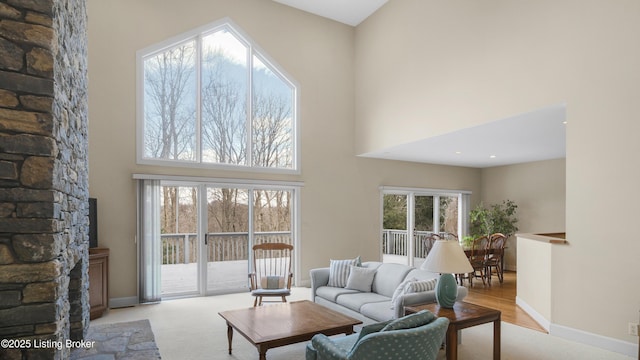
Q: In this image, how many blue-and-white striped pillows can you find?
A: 2